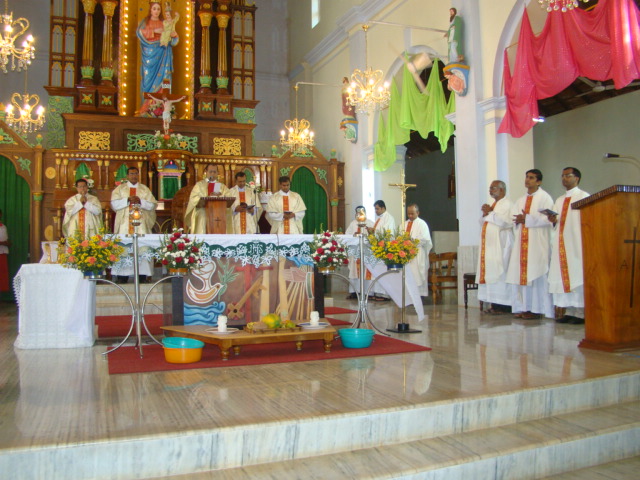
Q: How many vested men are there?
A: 11